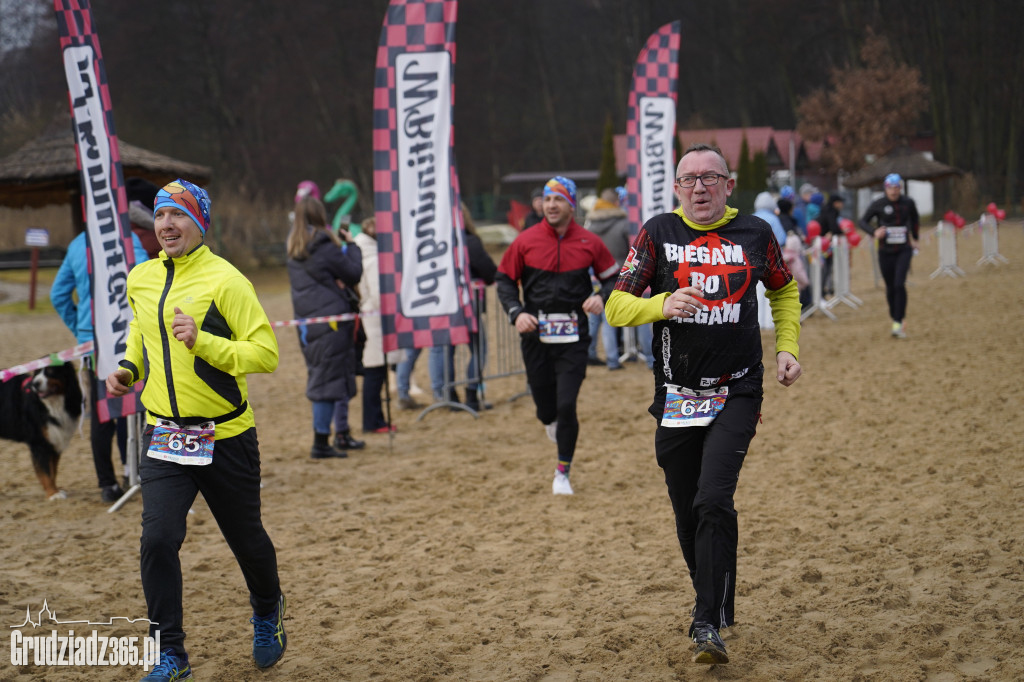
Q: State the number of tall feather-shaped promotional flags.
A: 3